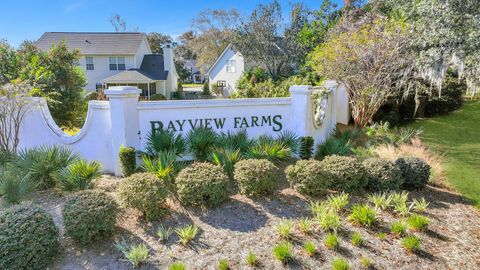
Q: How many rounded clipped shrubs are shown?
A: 9